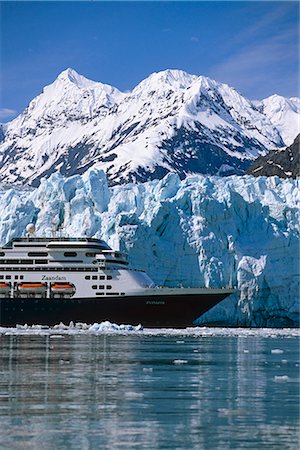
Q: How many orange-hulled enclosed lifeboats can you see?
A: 3